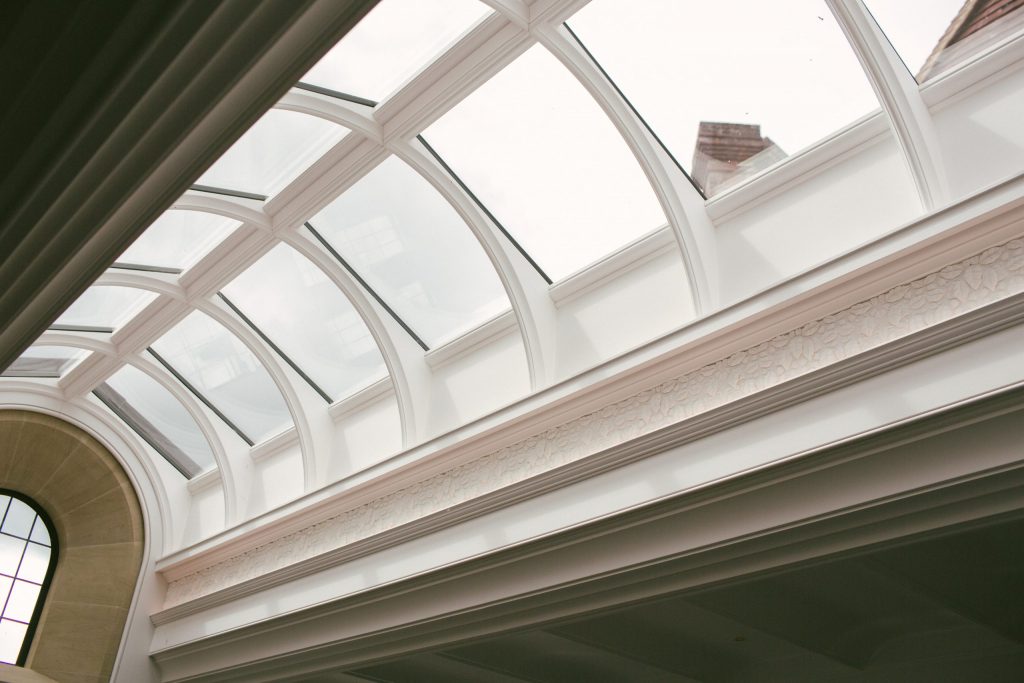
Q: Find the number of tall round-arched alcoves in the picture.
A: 1